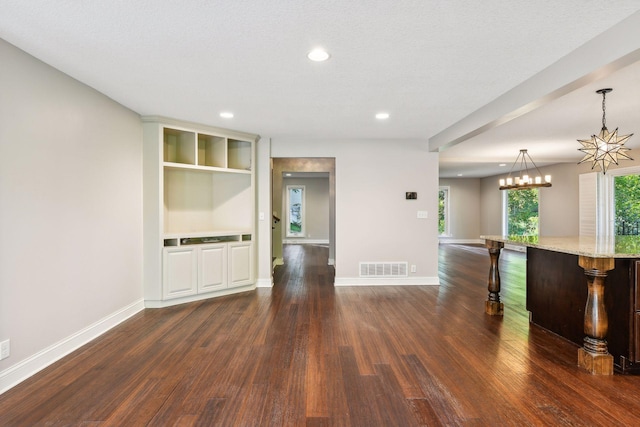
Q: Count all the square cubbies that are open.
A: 3